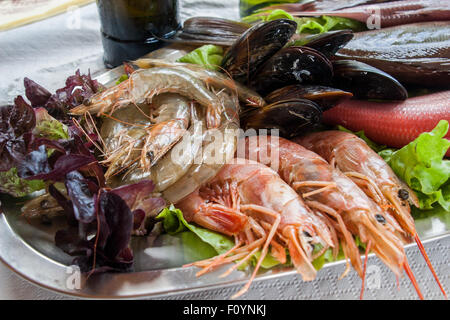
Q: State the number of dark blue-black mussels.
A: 6